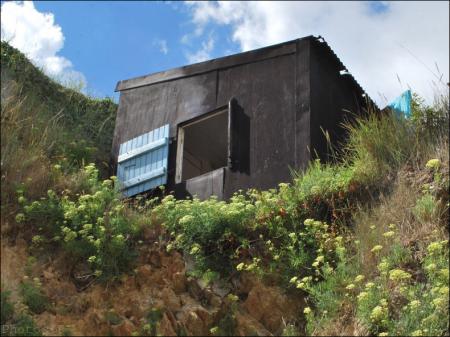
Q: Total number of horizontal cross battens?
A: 2